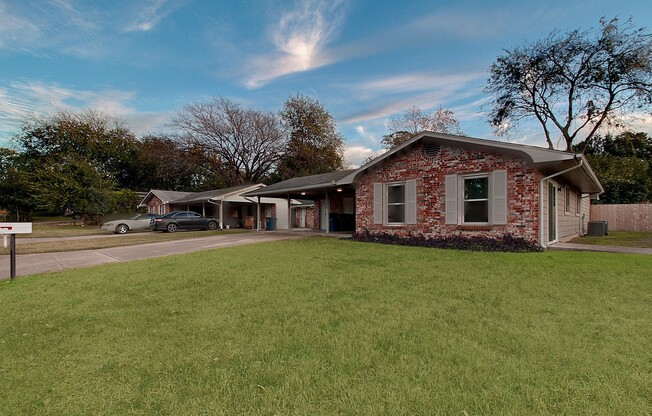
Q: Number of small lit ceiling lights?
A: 2